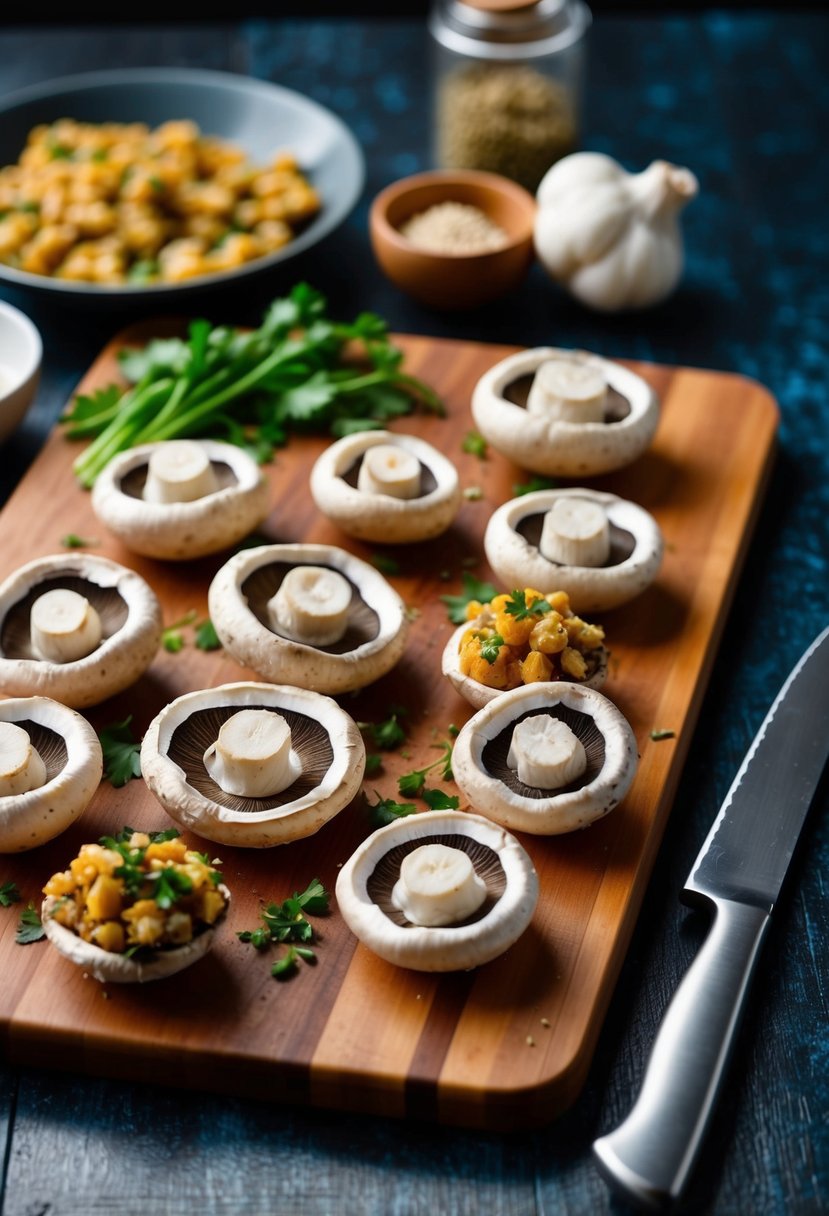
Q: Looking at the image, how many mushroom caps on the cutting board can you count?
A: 12